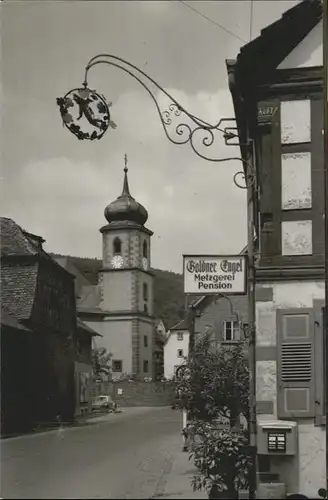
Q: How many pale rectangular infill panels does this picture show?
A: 3